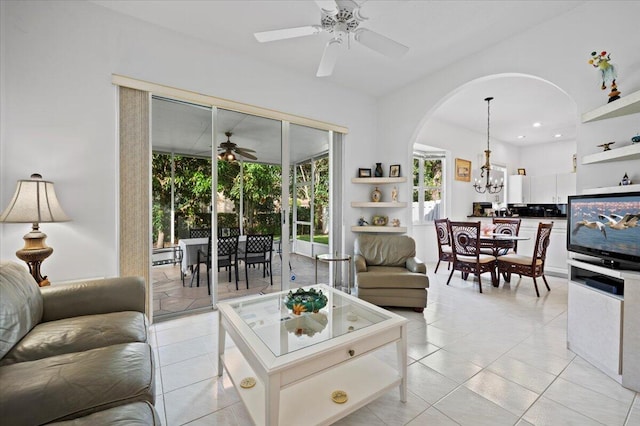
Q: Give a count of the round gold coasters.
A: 2